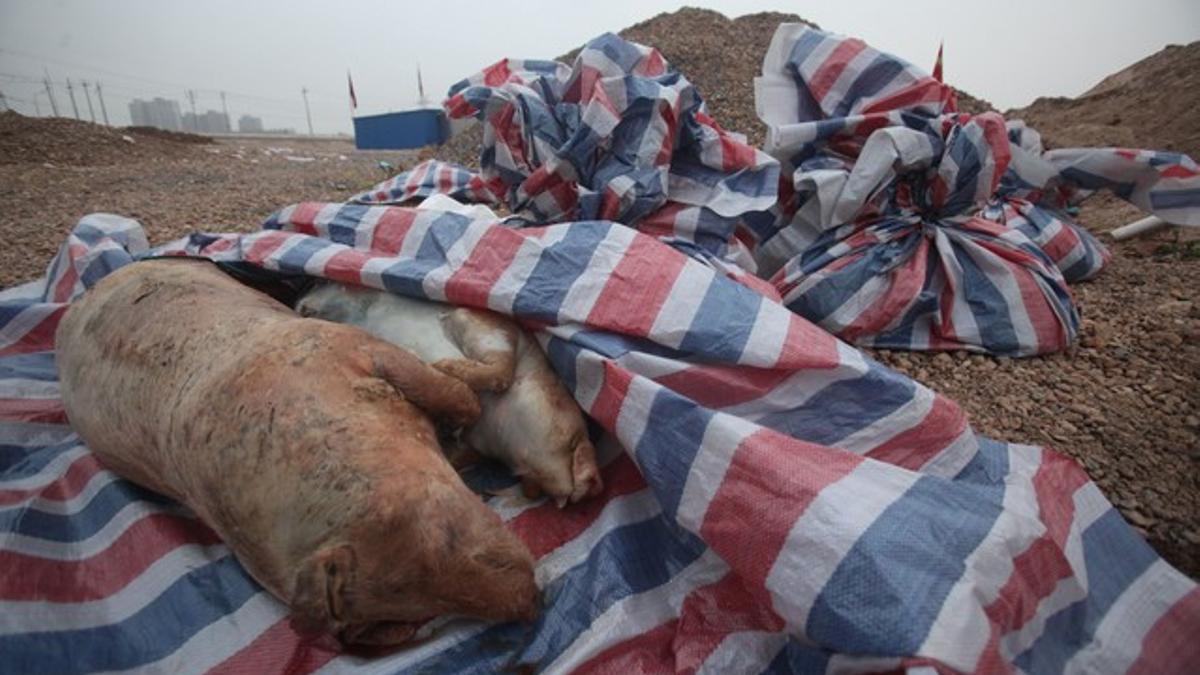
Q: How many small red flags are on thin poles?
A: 3